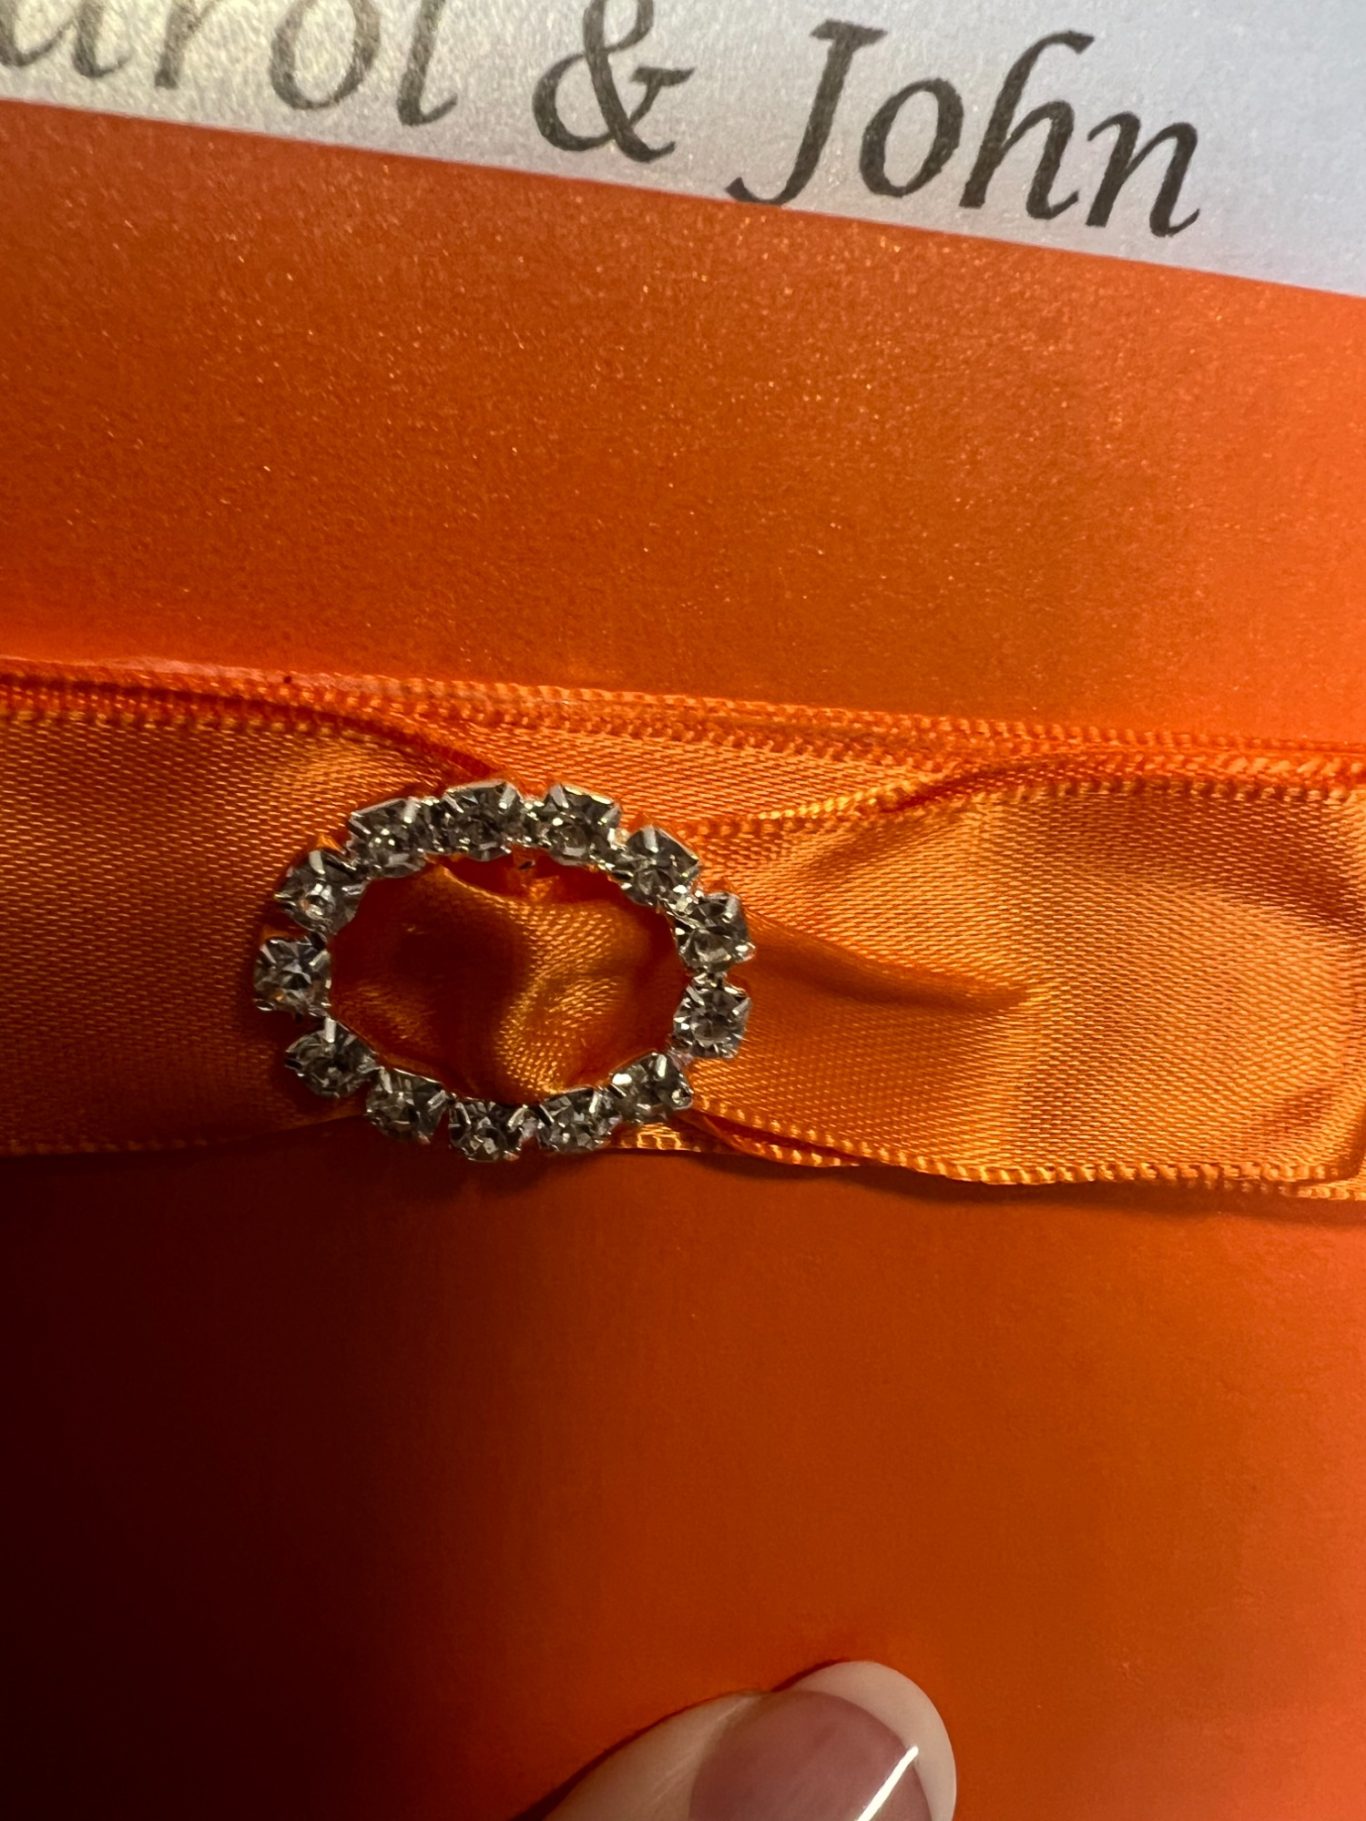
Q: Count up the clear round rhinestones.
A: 13